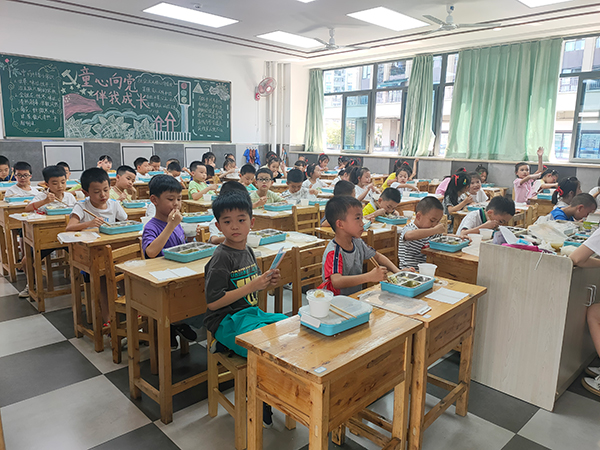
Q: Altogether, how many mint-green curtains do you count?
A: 3